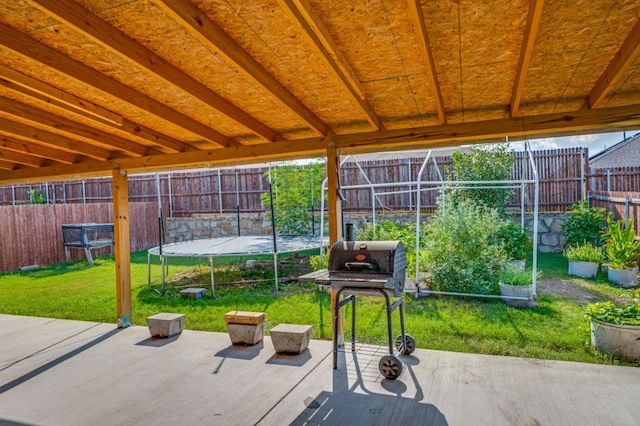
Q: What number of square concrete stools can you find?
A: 3